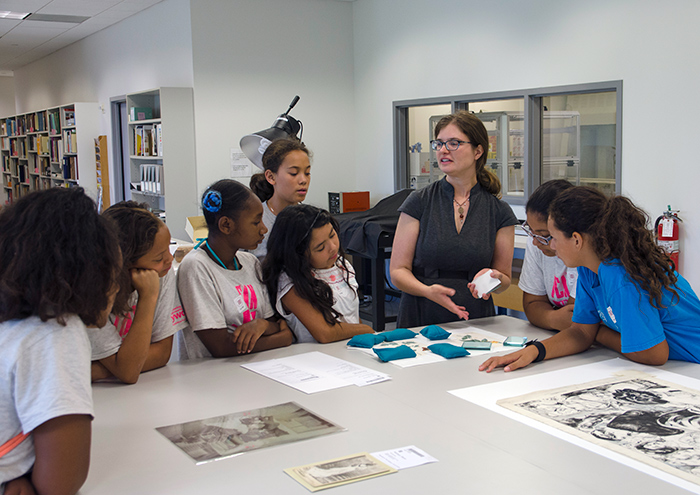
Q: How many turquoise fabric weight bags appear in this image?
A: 5